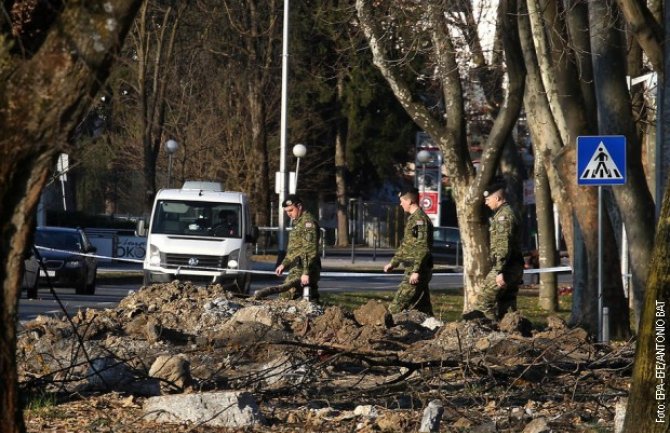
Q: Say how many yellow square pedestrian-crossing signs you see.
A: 0